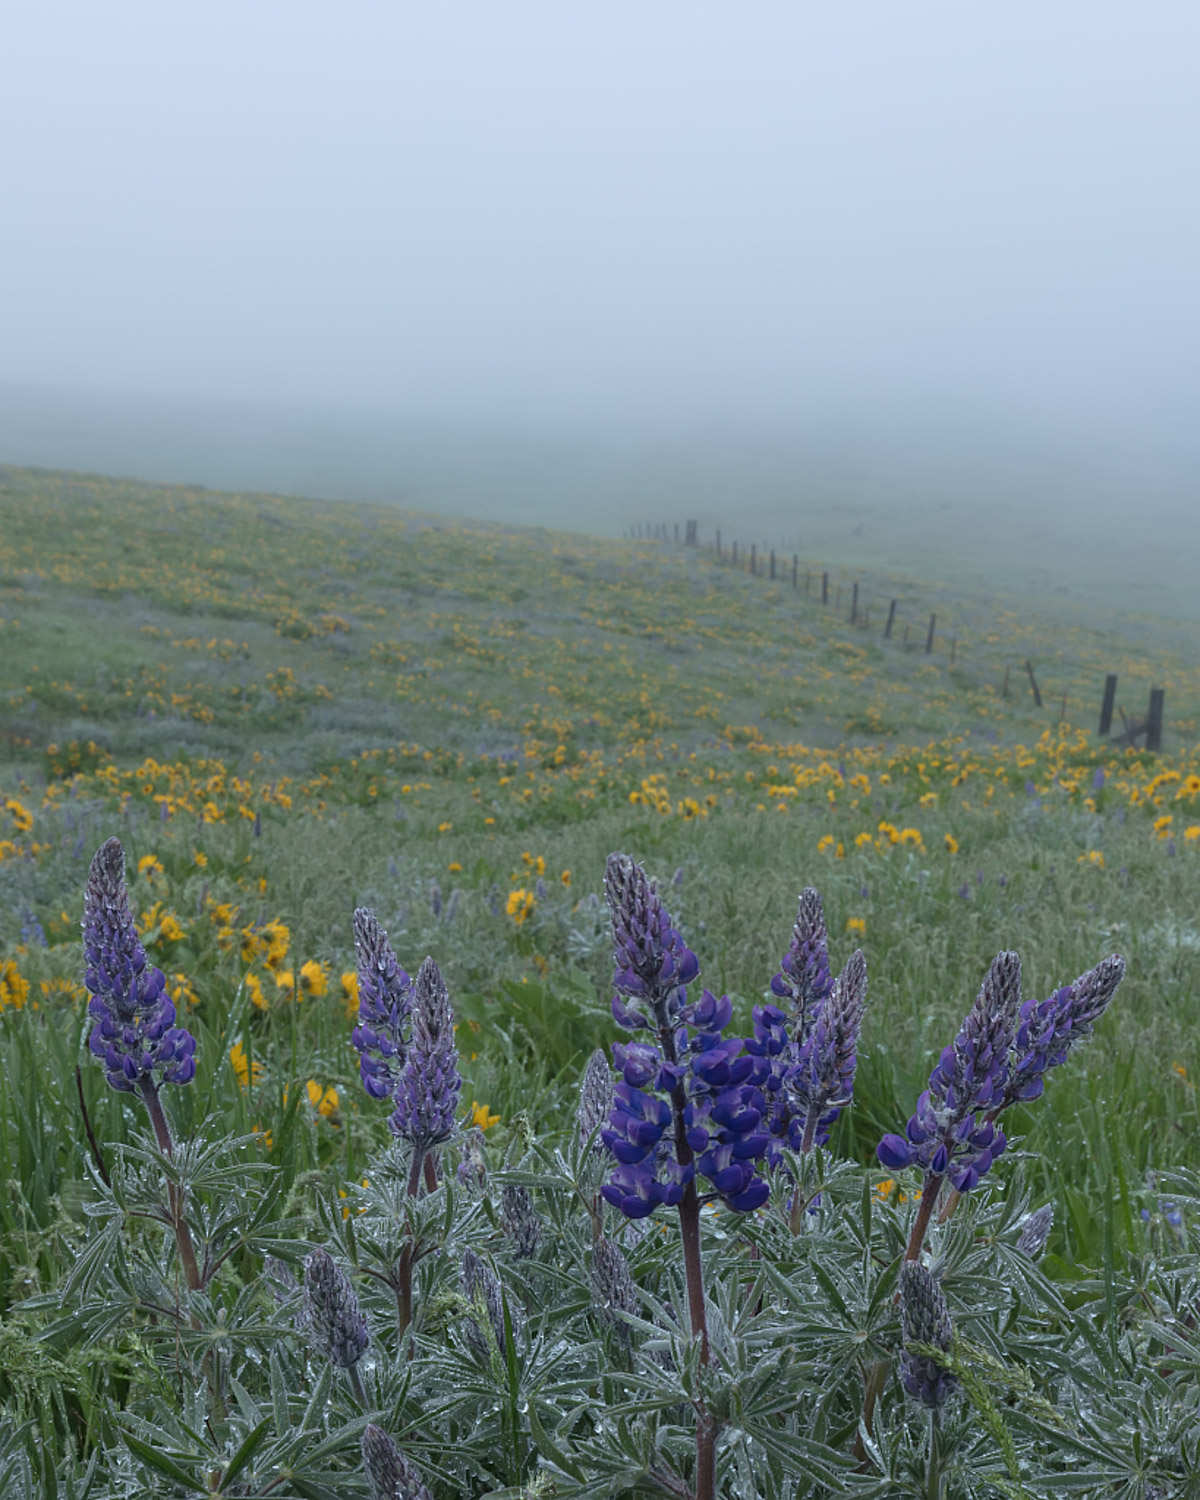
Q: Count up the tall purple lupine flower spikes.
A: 8